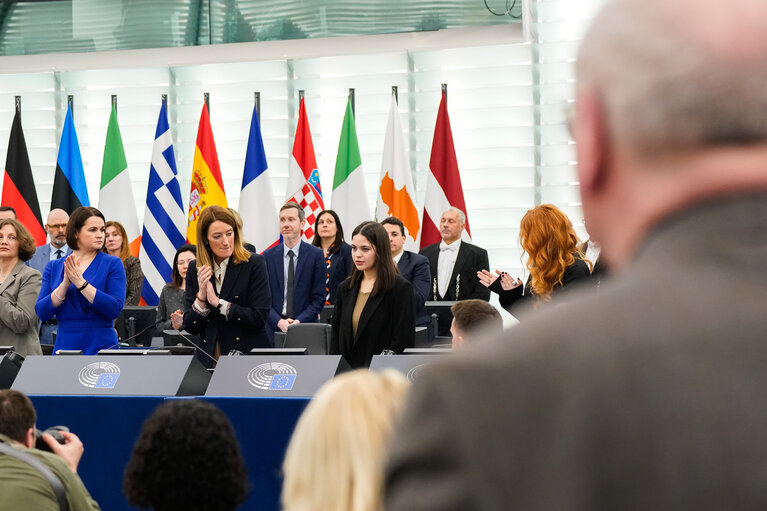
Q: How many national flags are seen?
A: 10